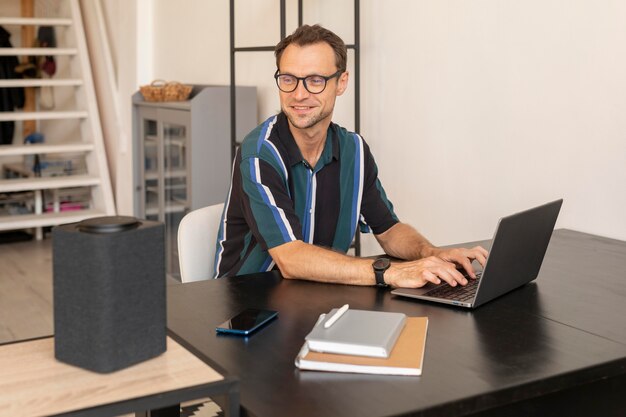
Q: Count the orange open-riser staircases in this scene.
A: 0